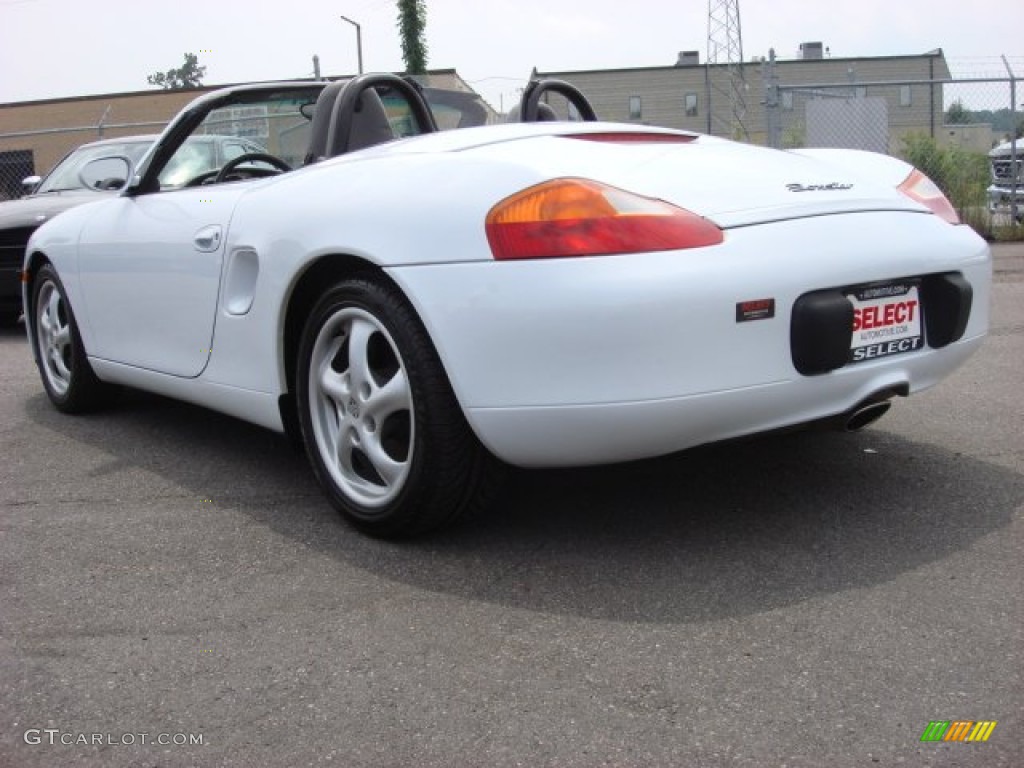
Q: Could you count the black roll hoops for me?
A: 2